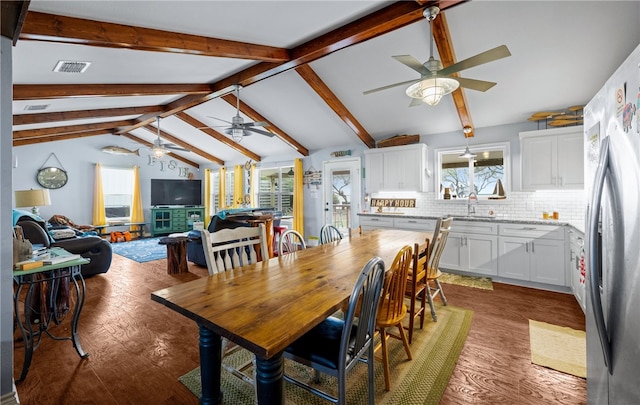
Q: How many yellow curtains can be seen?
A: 7